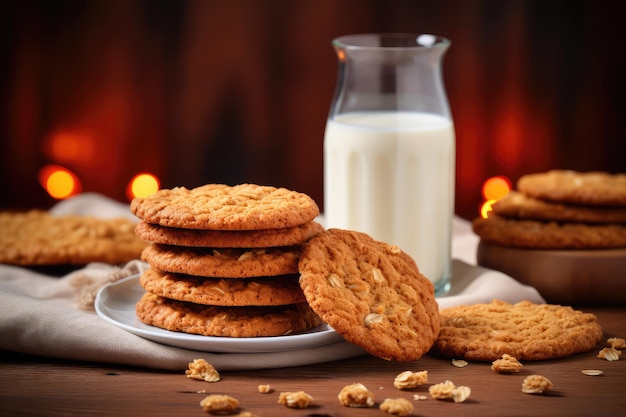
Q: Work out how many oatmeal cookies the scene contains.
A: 11